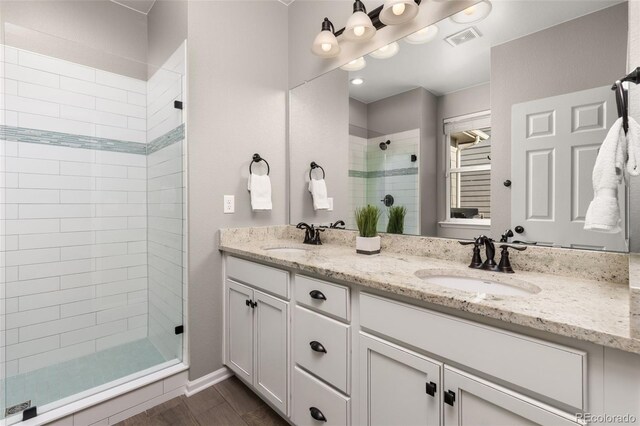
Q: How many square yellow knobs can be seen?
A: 0